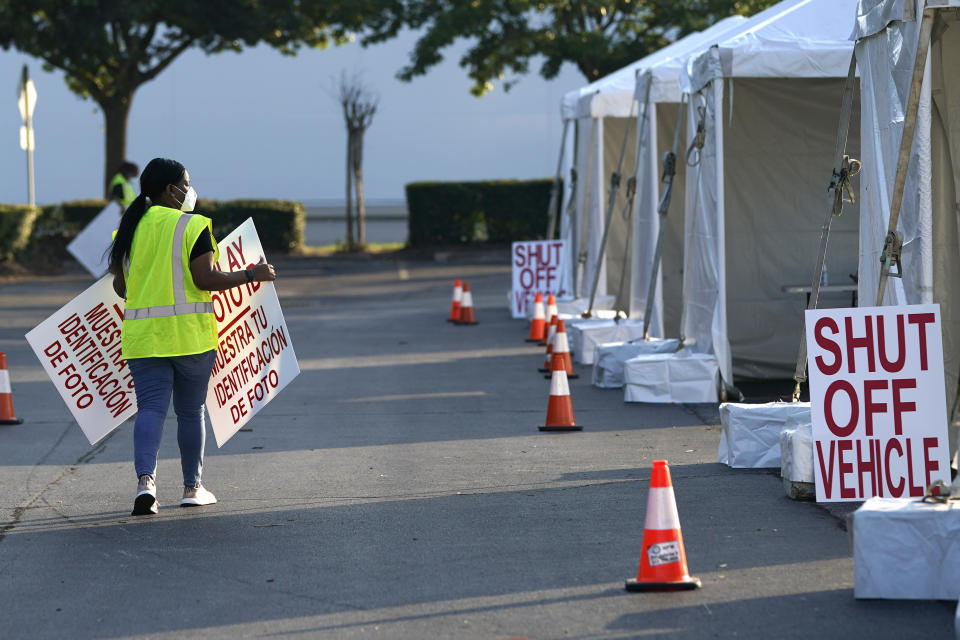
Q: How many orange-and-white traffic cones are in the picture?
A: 9